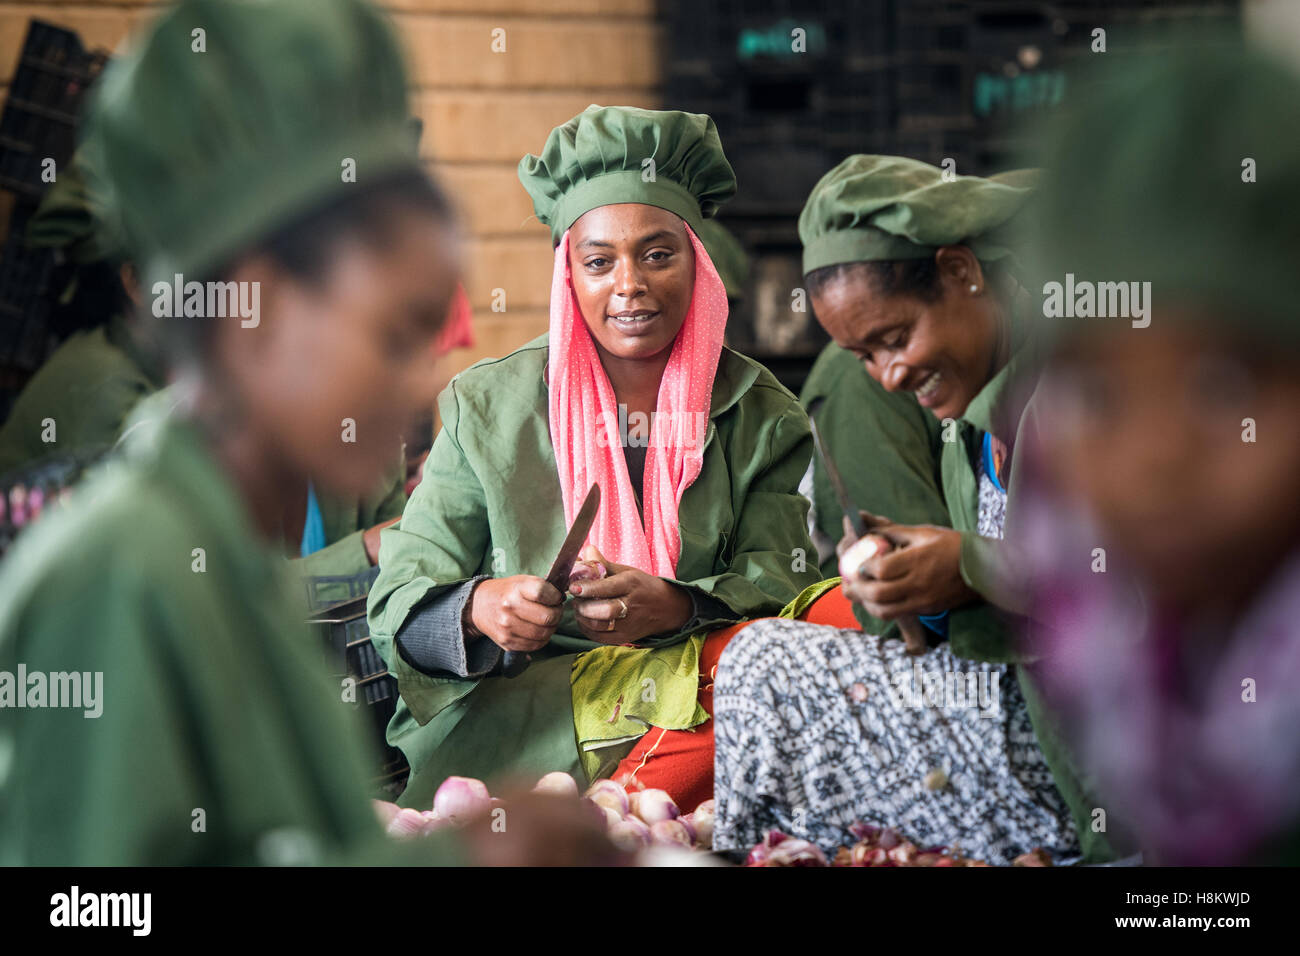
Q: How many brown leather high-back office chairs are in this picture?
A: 0